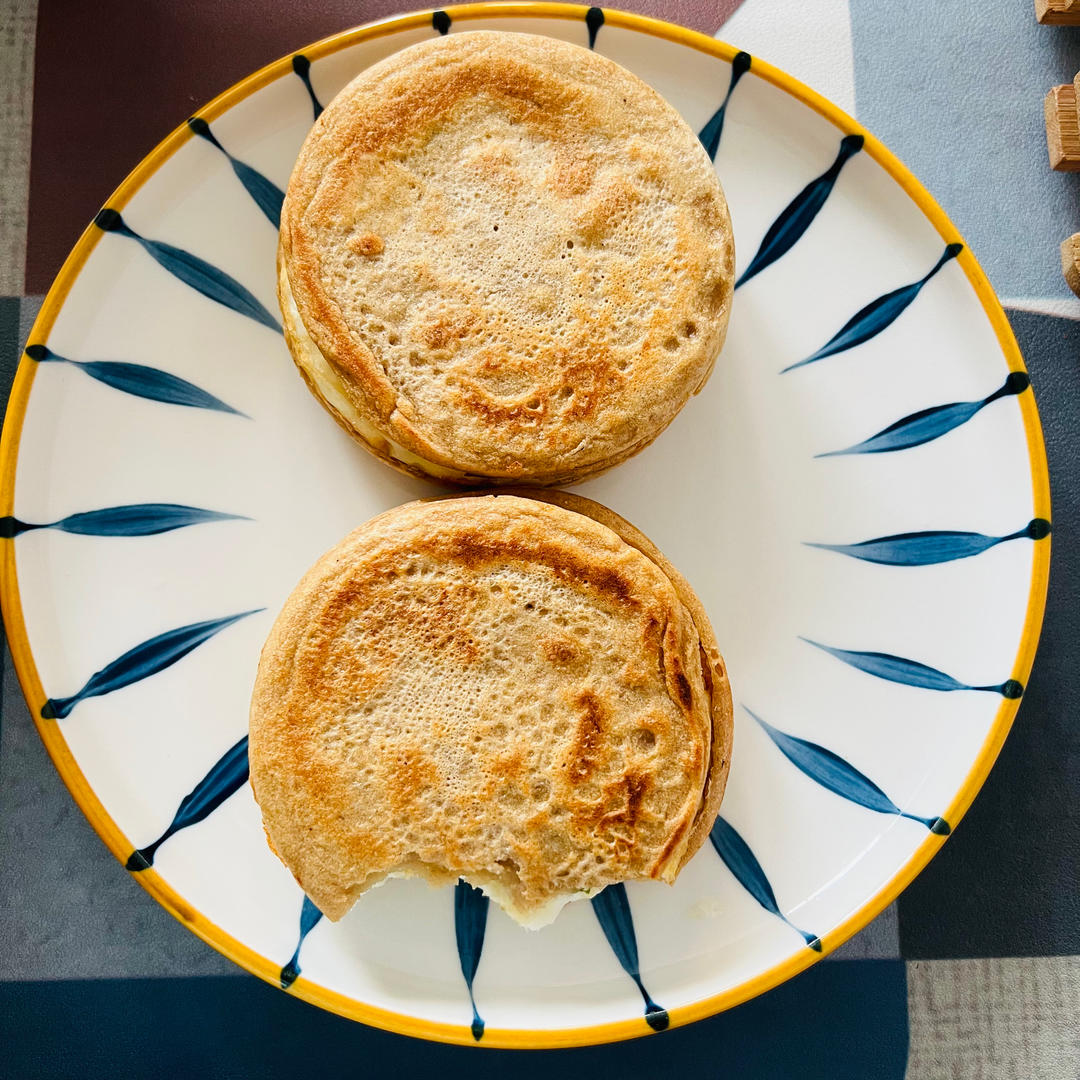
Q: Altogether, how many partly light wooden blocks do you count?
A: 3